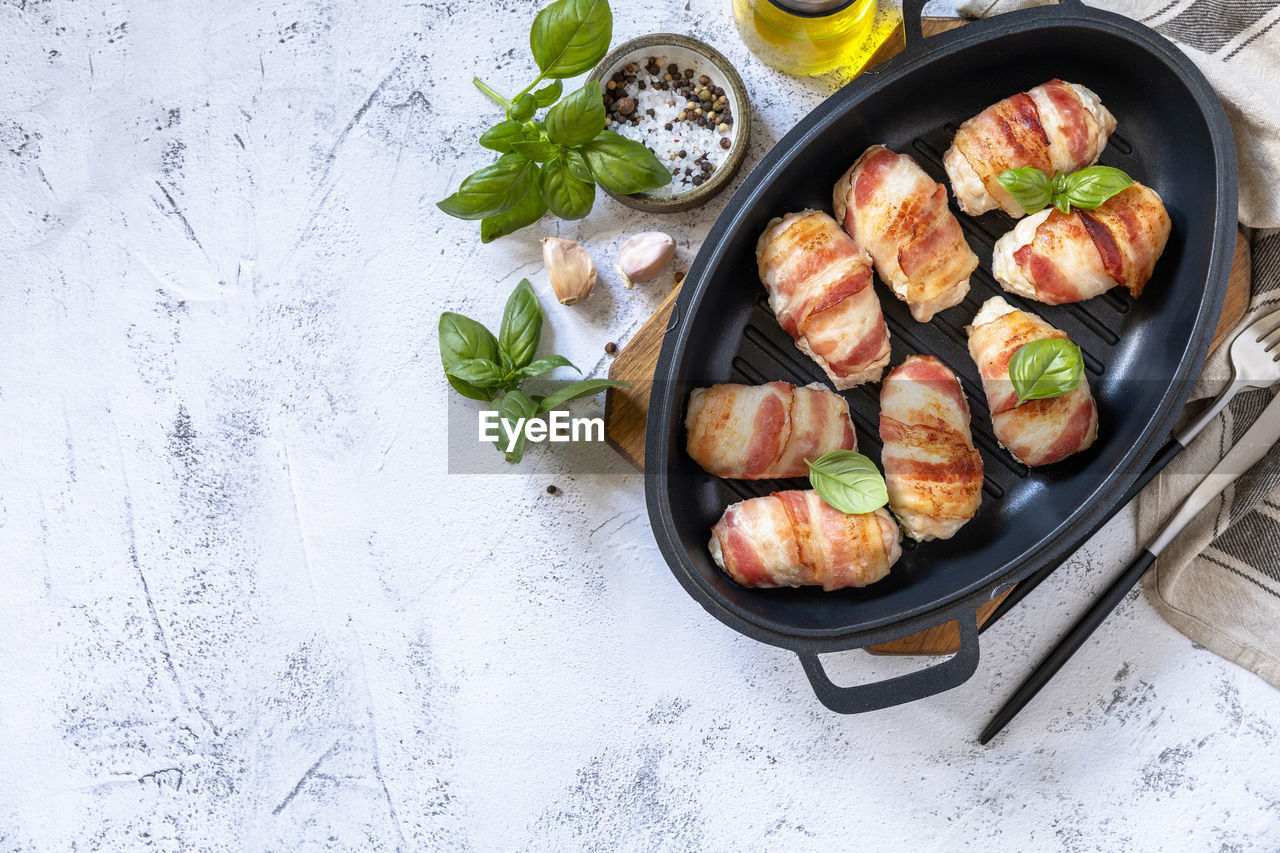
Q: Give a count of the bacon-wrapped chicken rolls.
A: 8